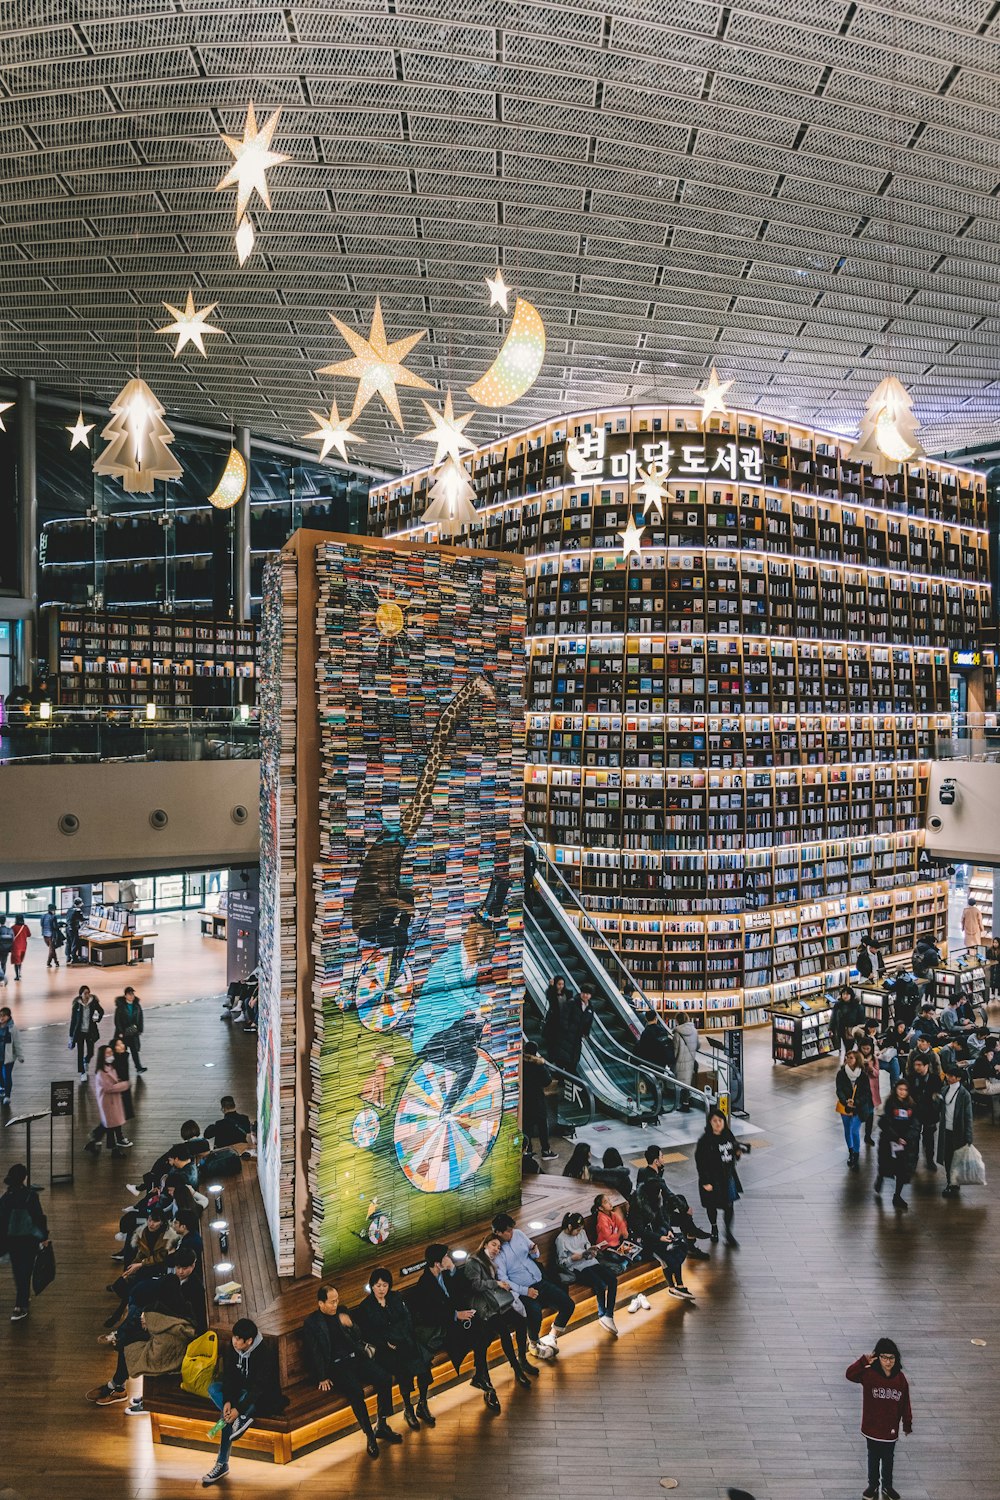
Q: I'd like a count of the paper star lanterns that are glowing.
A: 12